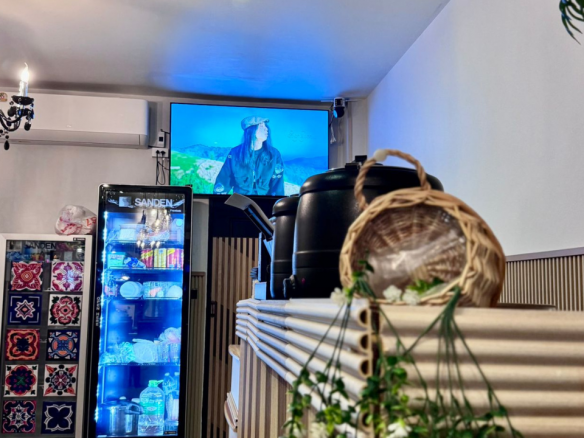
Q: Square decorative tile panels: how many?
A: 10